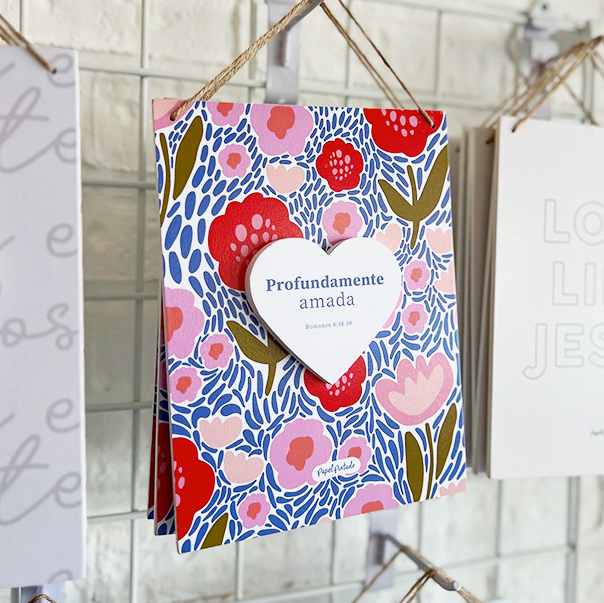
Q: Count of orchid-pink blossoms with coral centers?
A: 13